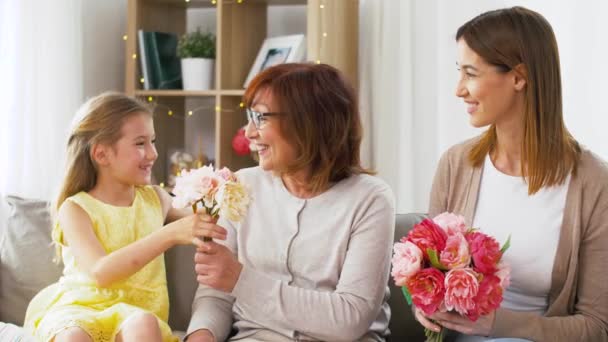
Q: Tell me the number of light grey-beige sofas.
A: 1